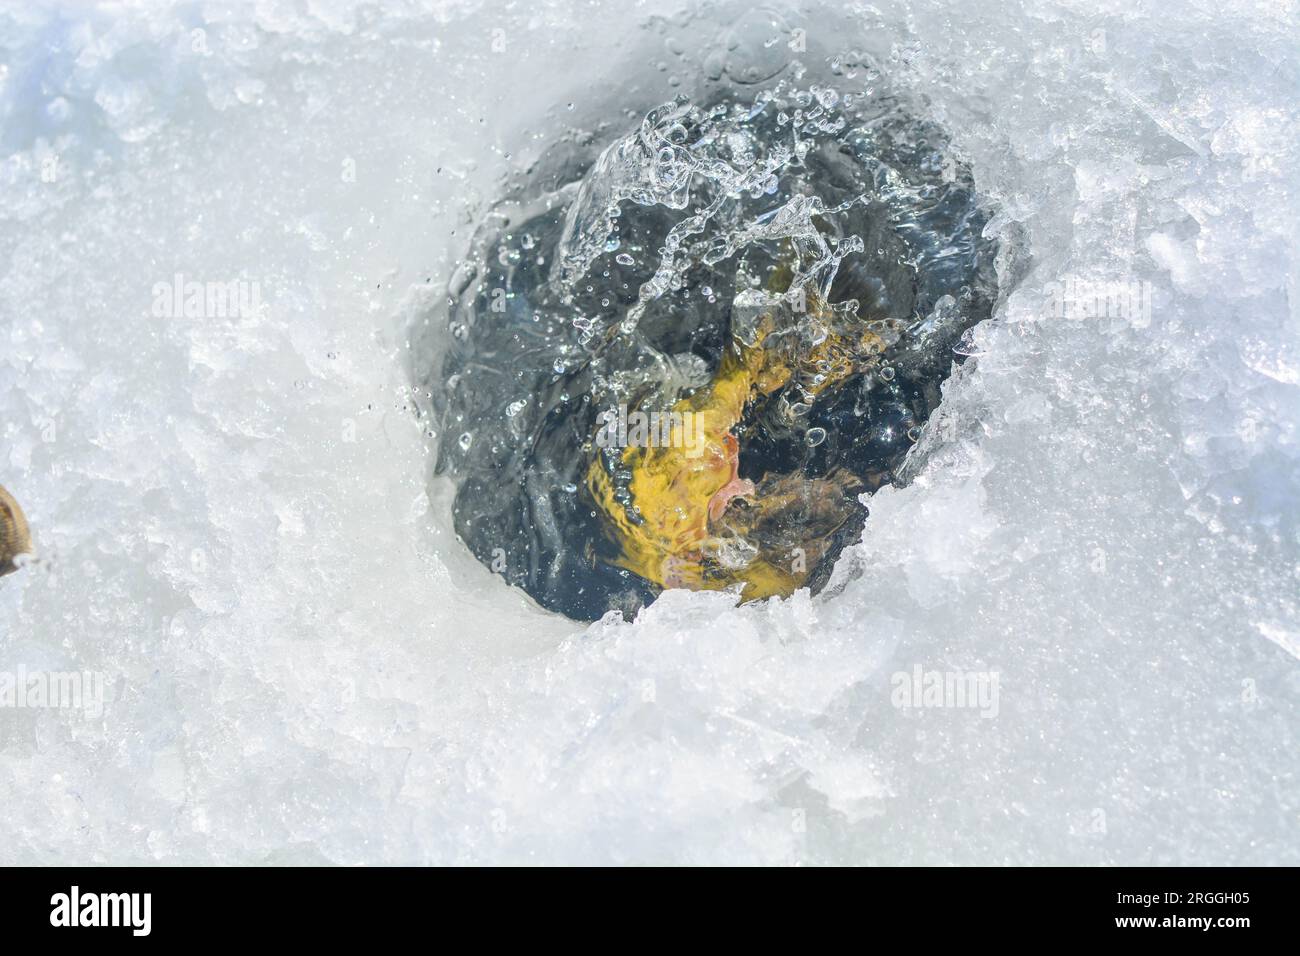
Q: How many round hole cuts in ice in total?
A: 1